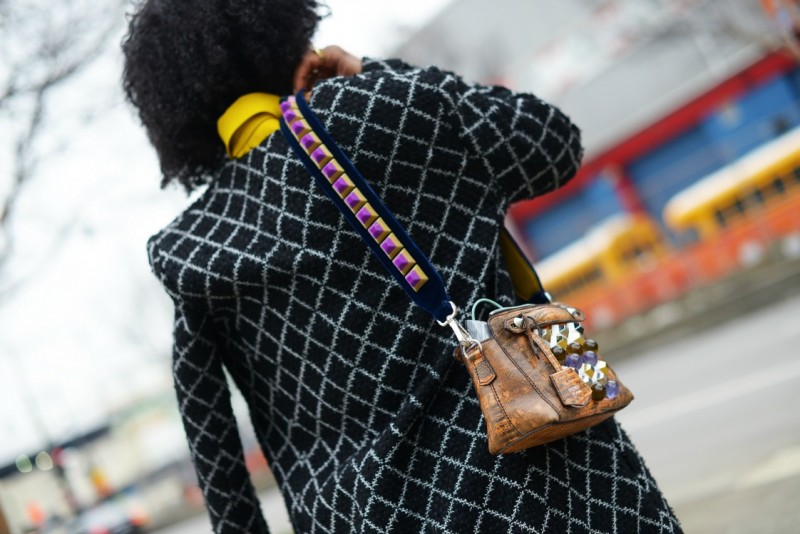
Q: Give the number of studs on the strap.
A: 13